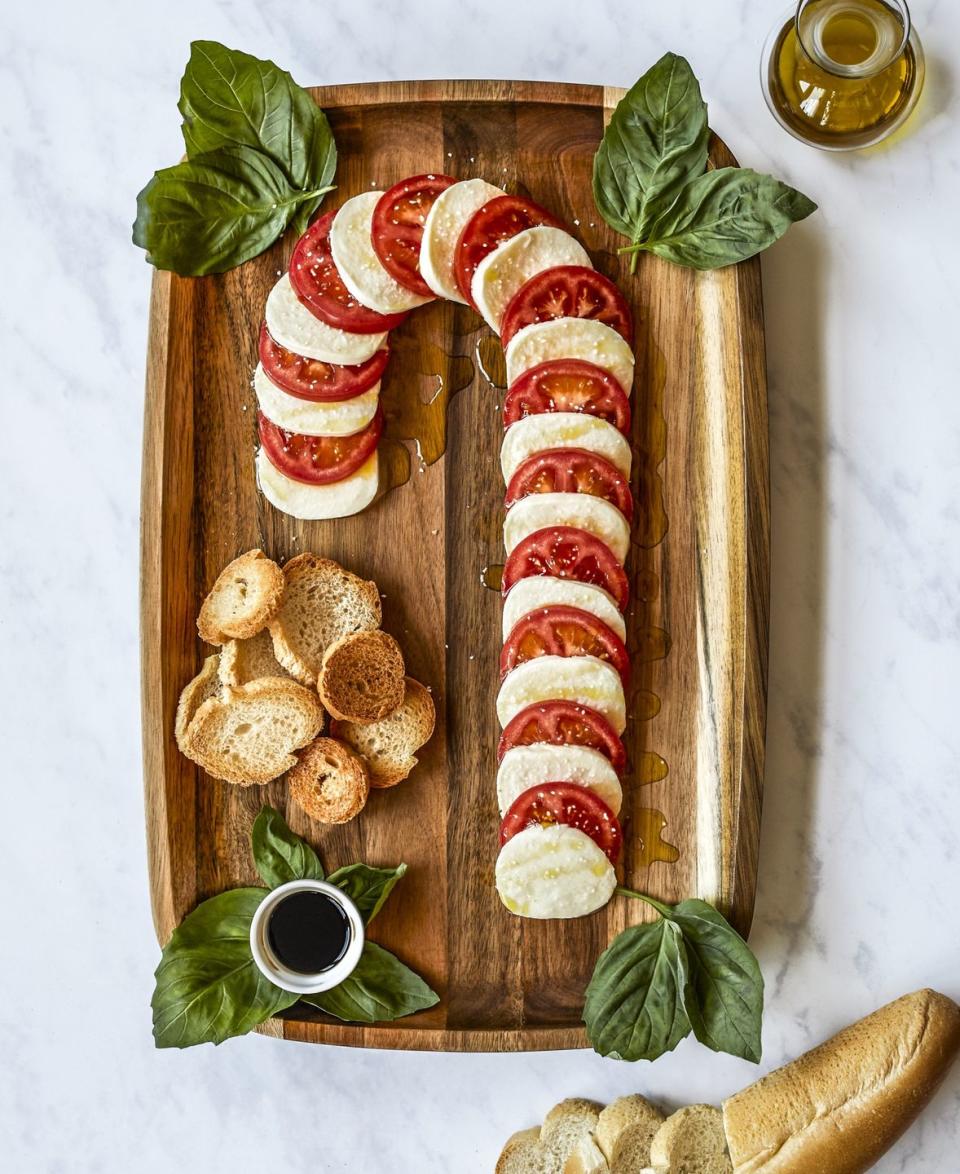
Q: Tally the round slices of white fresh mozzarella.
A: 13